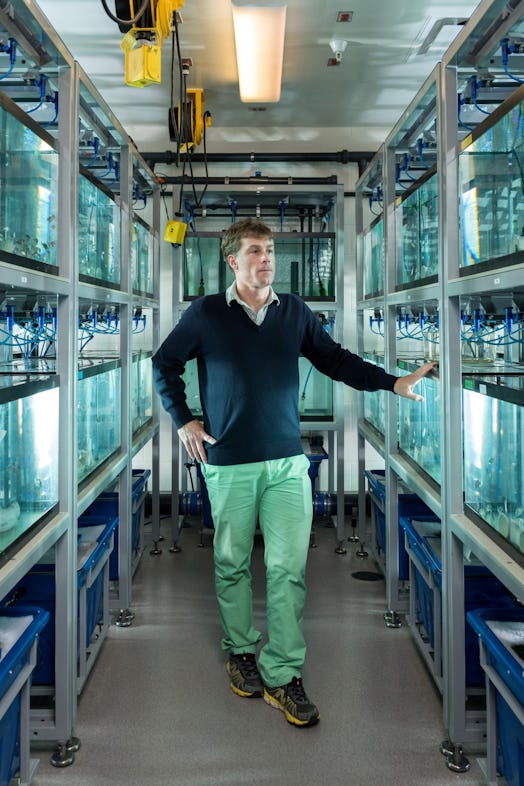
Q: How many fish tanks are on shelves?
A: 14